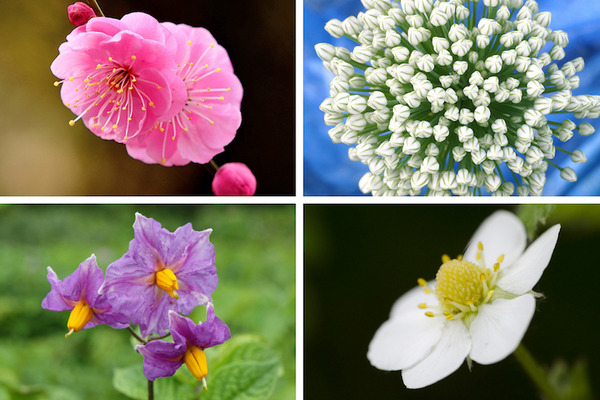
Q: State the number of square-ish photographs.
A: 4